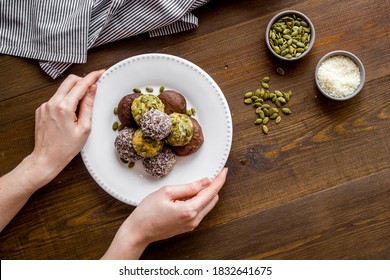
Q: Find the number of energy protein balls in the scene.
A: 9